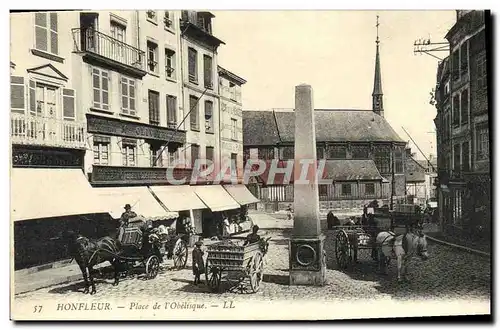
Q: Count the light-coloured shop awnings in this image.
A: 5